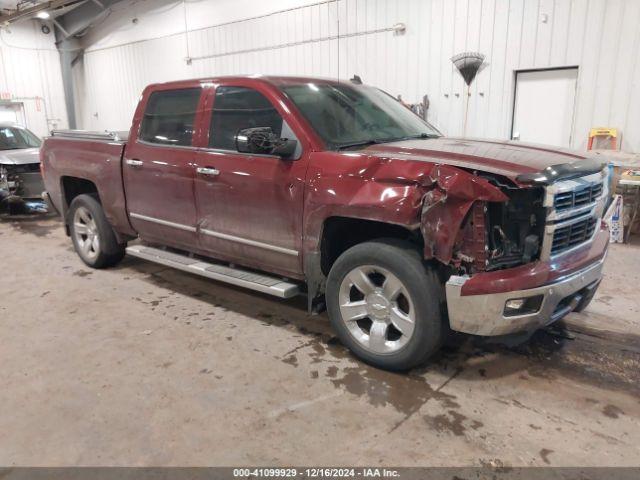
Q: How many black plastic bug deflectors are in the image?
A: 1